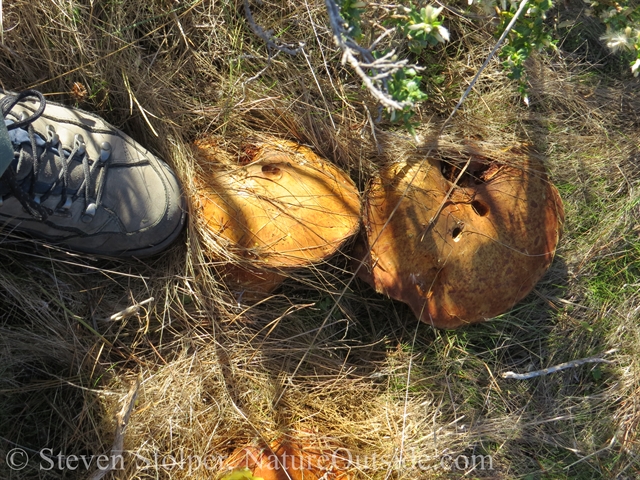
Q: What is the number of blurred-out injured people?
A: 0